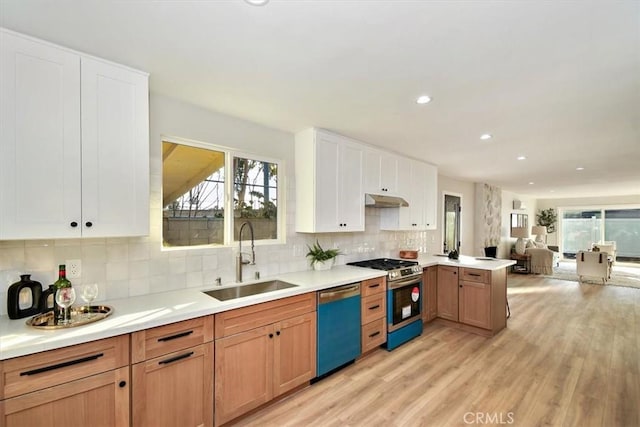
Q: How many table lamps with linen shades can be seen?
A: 2